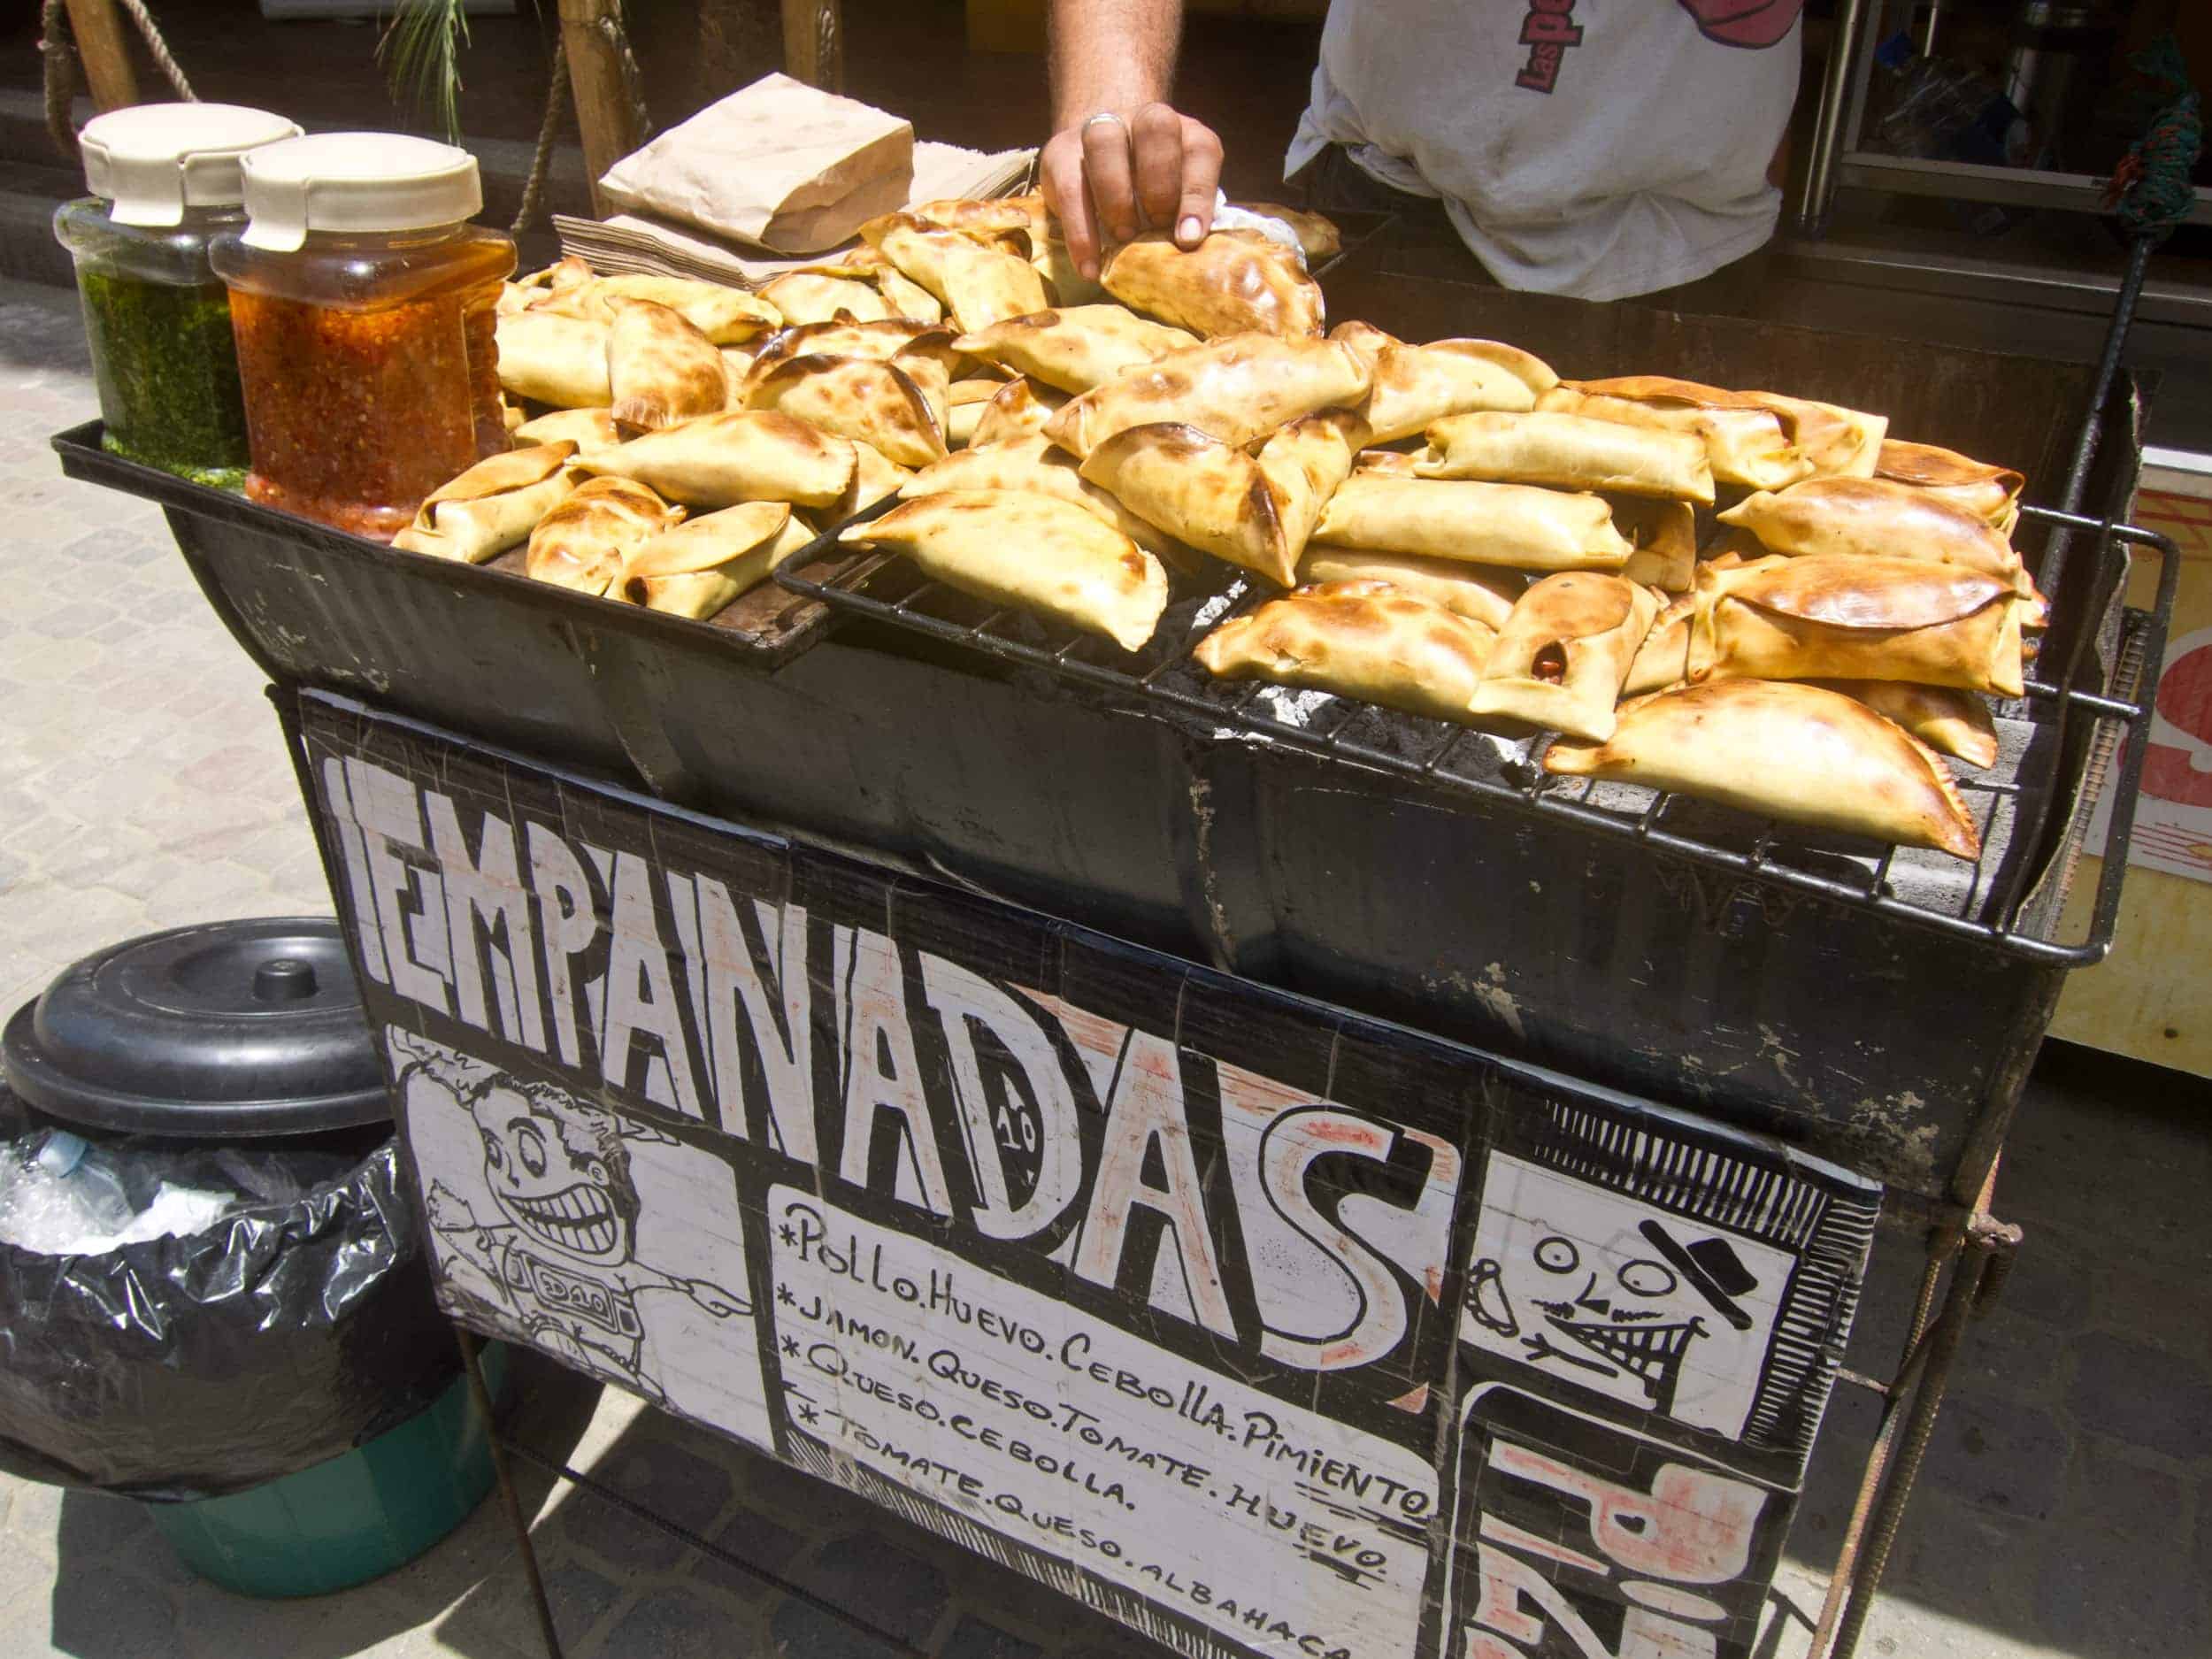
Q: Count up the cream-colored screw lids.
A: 2